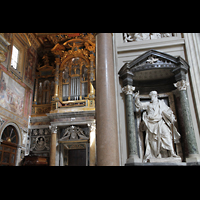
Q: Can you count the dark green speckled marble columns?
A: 2